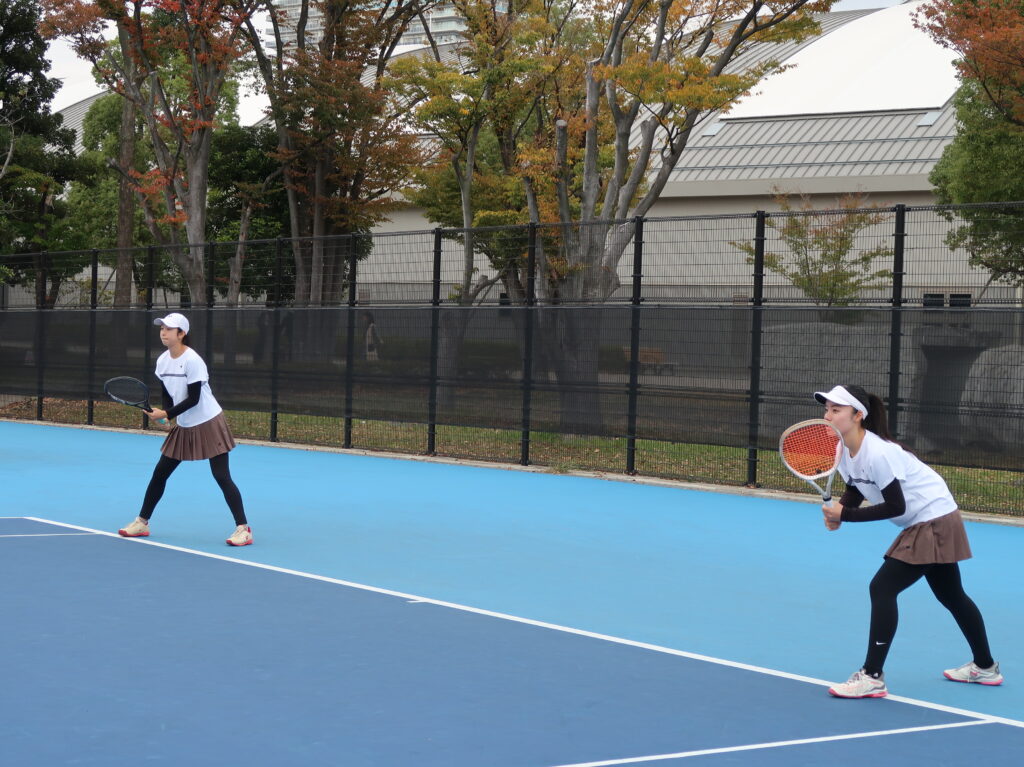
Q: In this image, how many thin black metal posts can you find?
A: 11